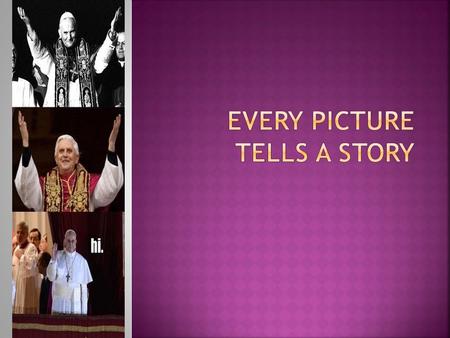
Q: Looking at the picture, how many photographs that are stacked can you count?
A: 3